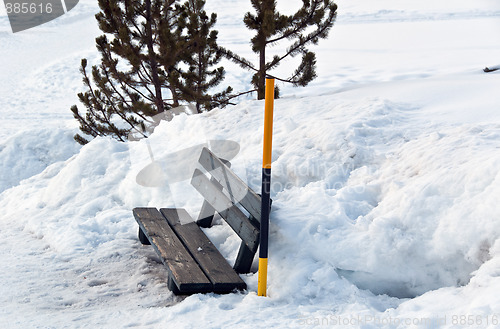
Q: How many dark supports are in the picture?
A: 4